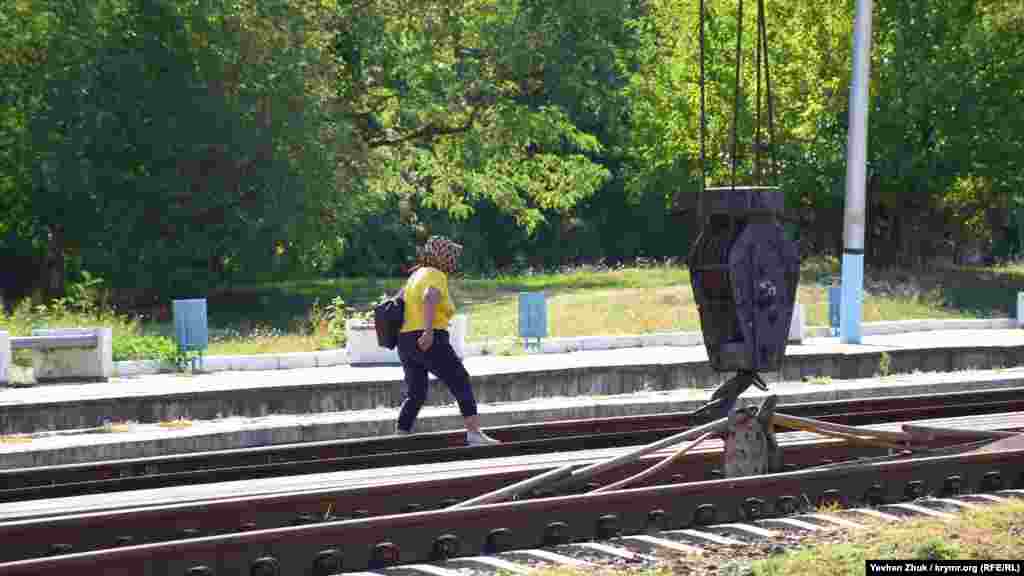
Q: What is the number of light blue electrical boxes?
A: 3